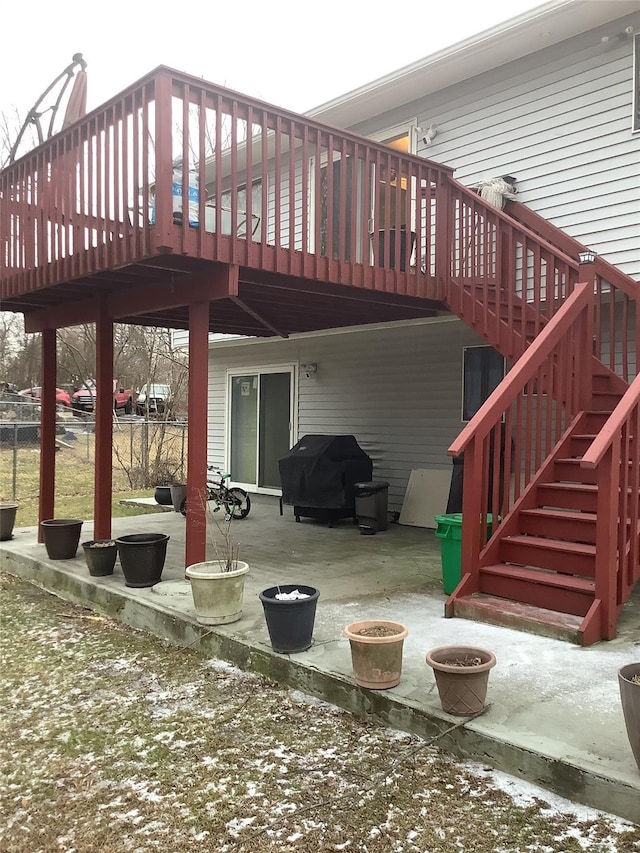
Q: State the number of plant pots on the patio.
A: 11